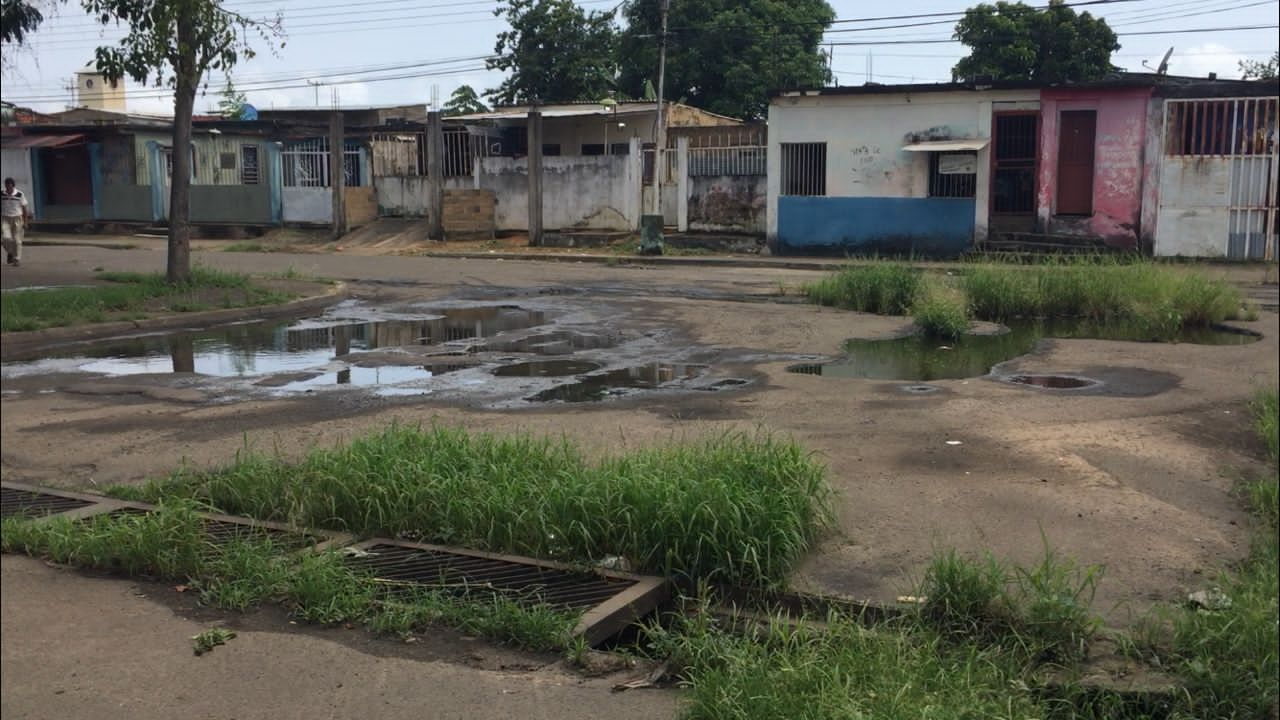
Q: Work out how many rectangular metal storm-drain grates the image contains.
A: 3